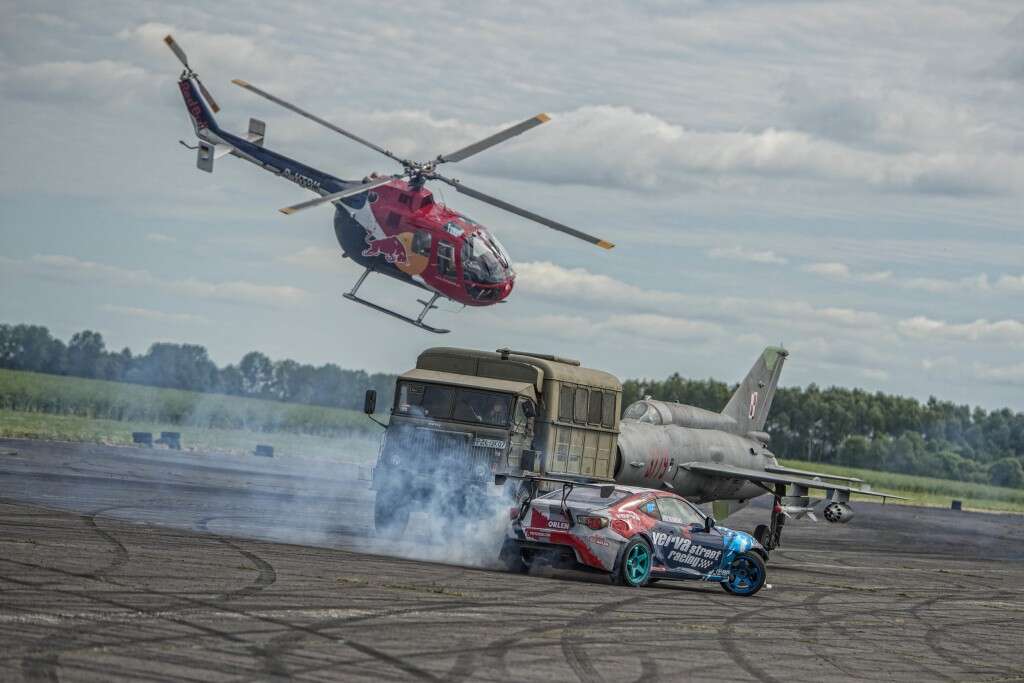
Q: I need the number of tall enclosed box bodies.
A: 1